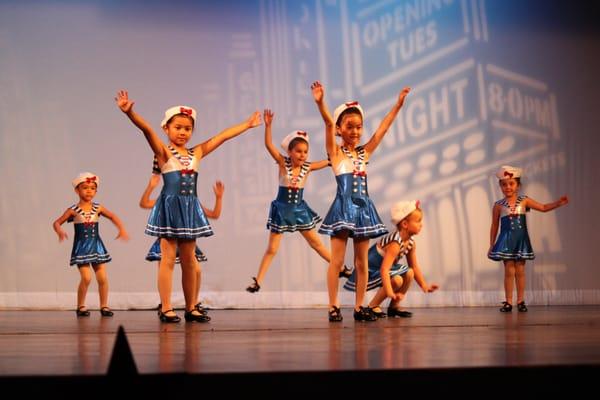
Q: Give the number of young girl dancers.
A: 7